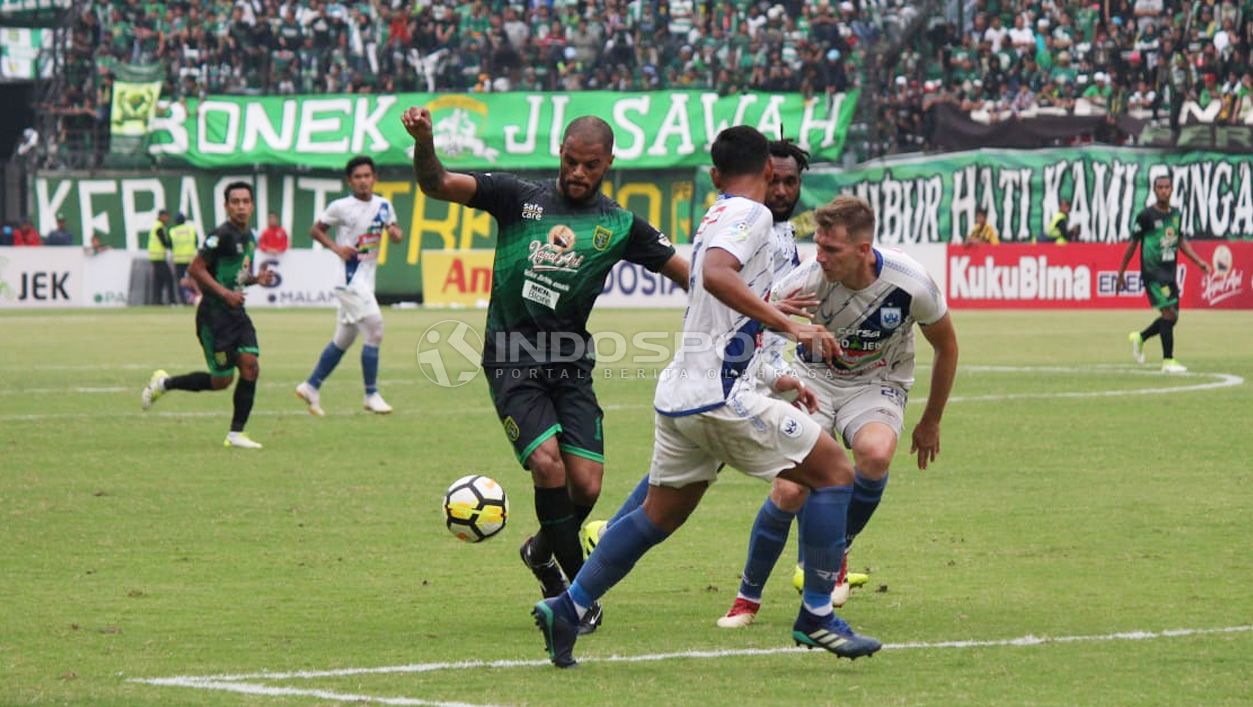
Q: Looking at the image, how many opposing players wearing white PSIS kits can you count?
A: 4